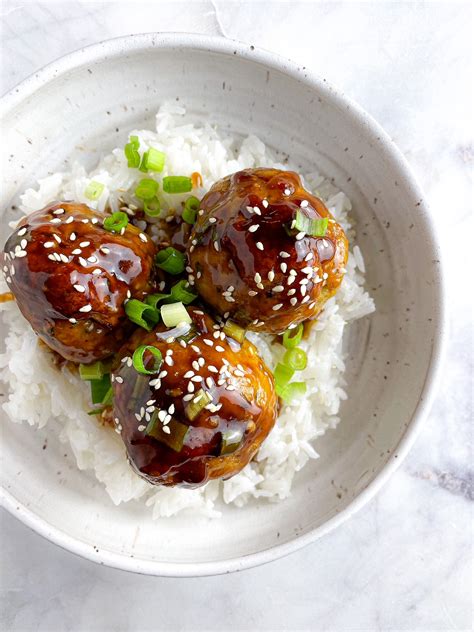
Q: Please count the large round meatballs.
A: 3